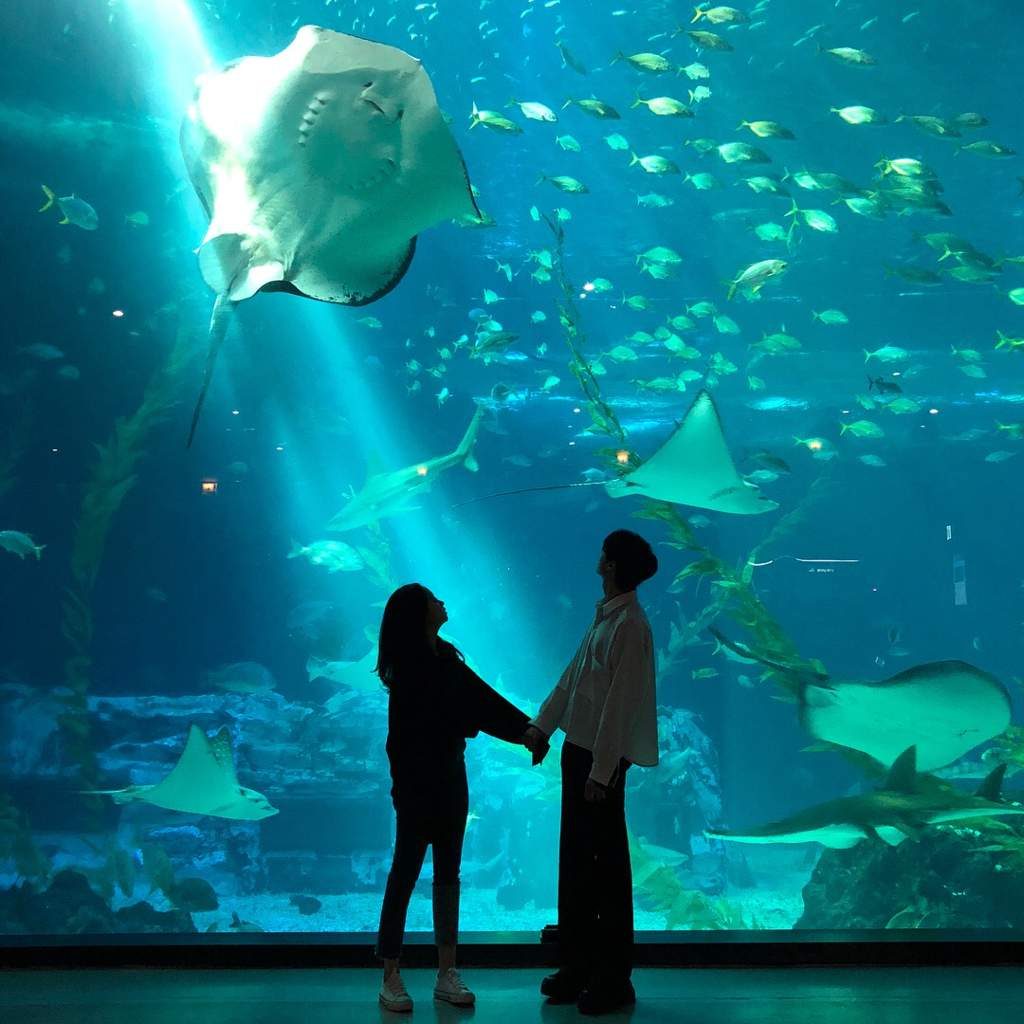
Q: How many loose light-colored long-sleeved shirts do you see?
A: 1